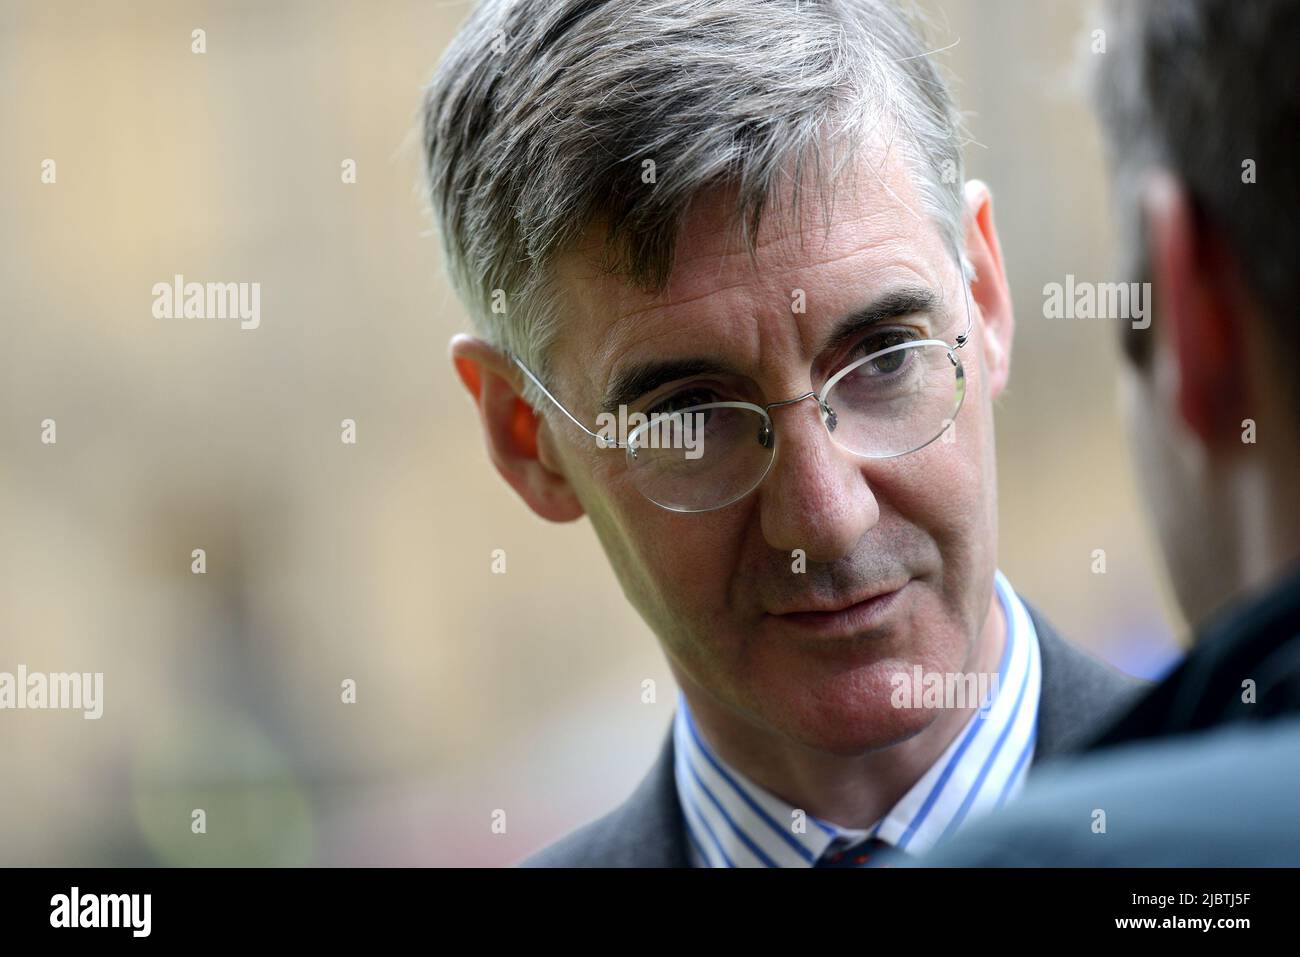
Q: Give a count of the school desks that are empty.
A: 0